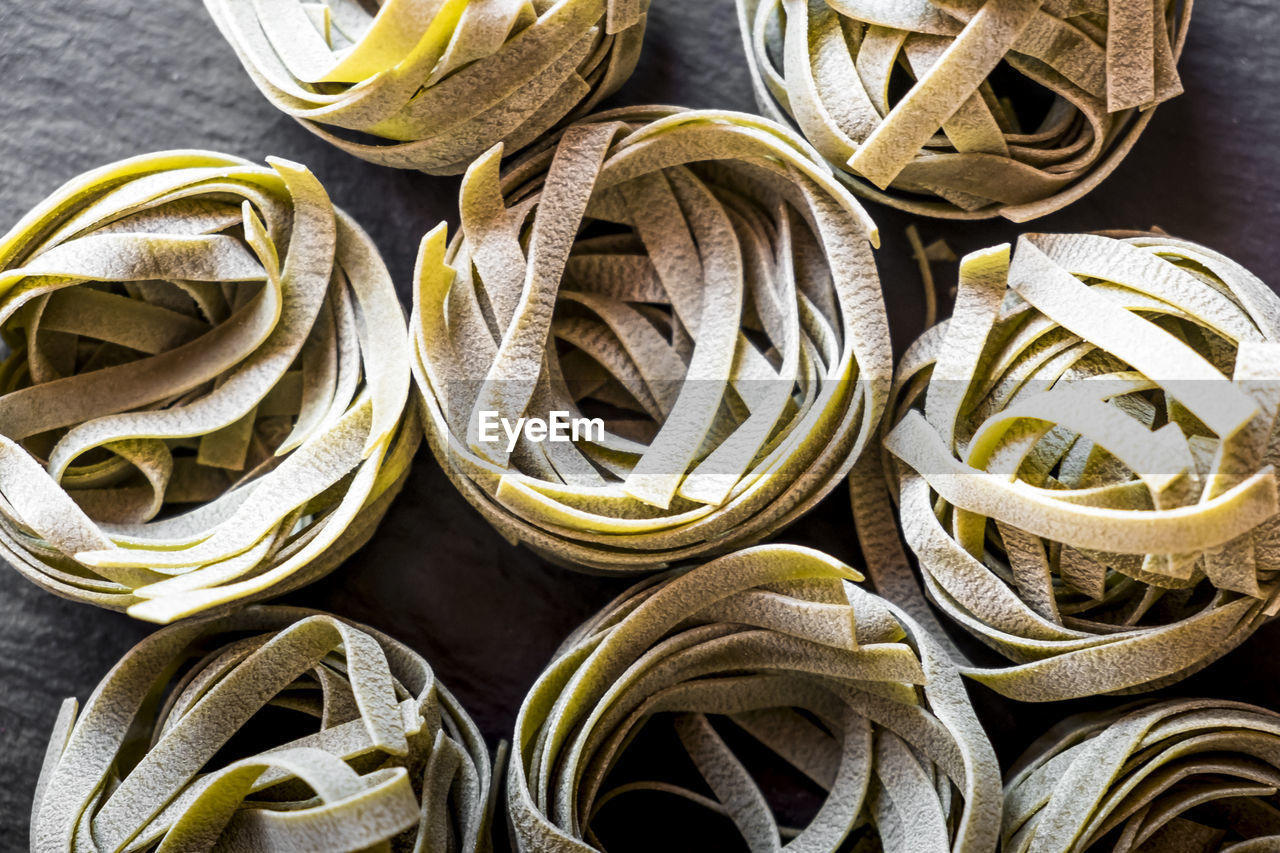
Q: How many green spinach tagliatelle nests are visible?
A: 0